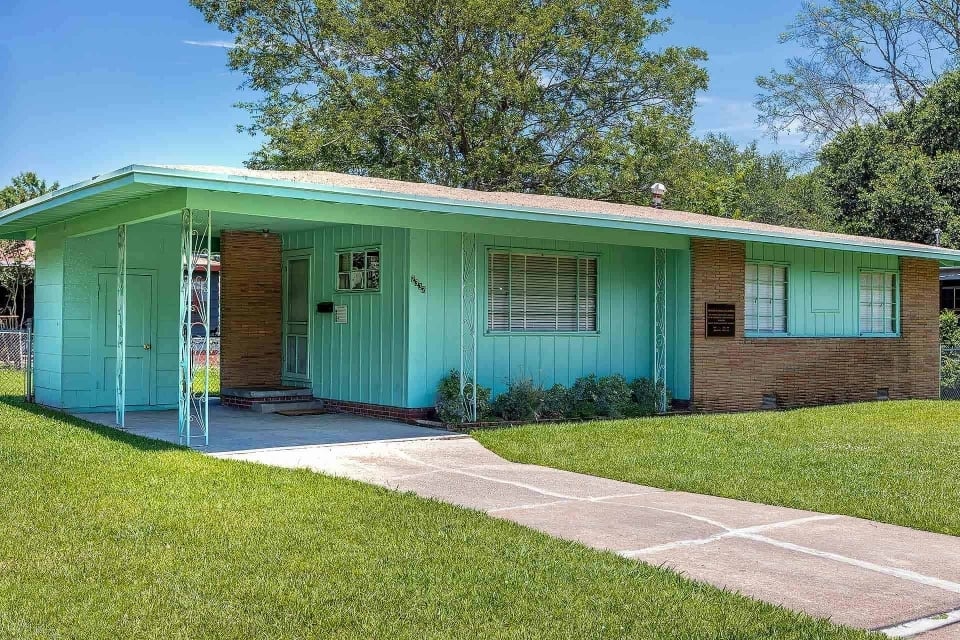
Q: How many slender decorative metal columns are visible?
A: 4